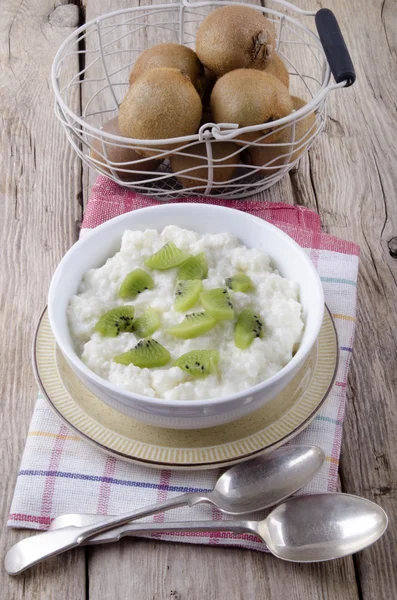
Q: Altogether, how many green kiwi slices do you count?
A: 12